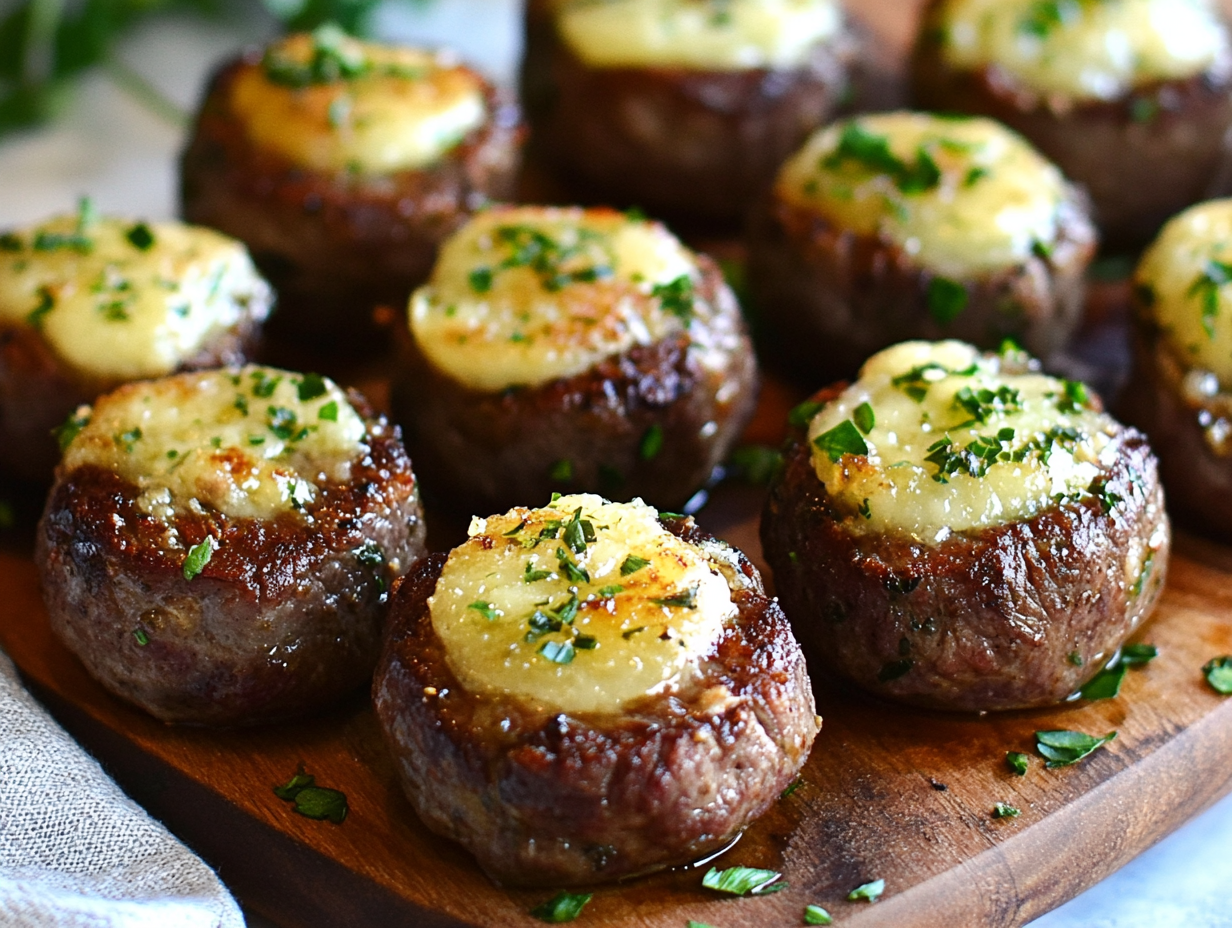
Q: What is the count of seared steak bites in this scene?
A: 10